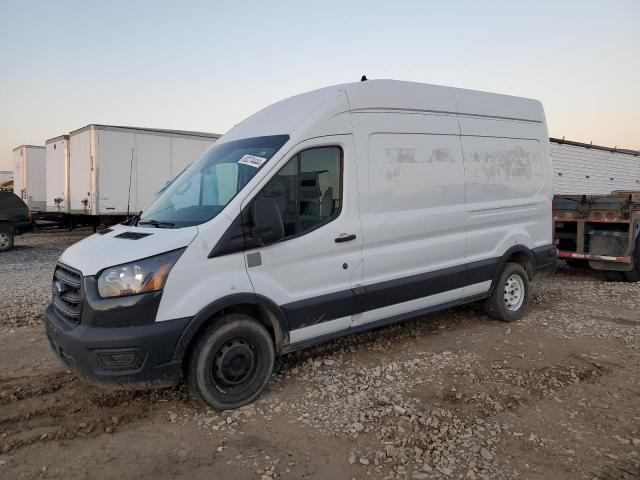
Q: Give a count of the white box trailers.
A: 3